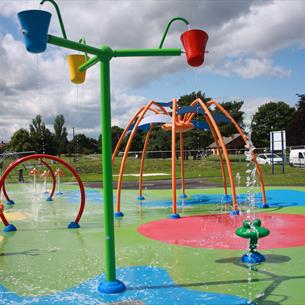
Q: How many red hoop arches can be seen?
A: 2